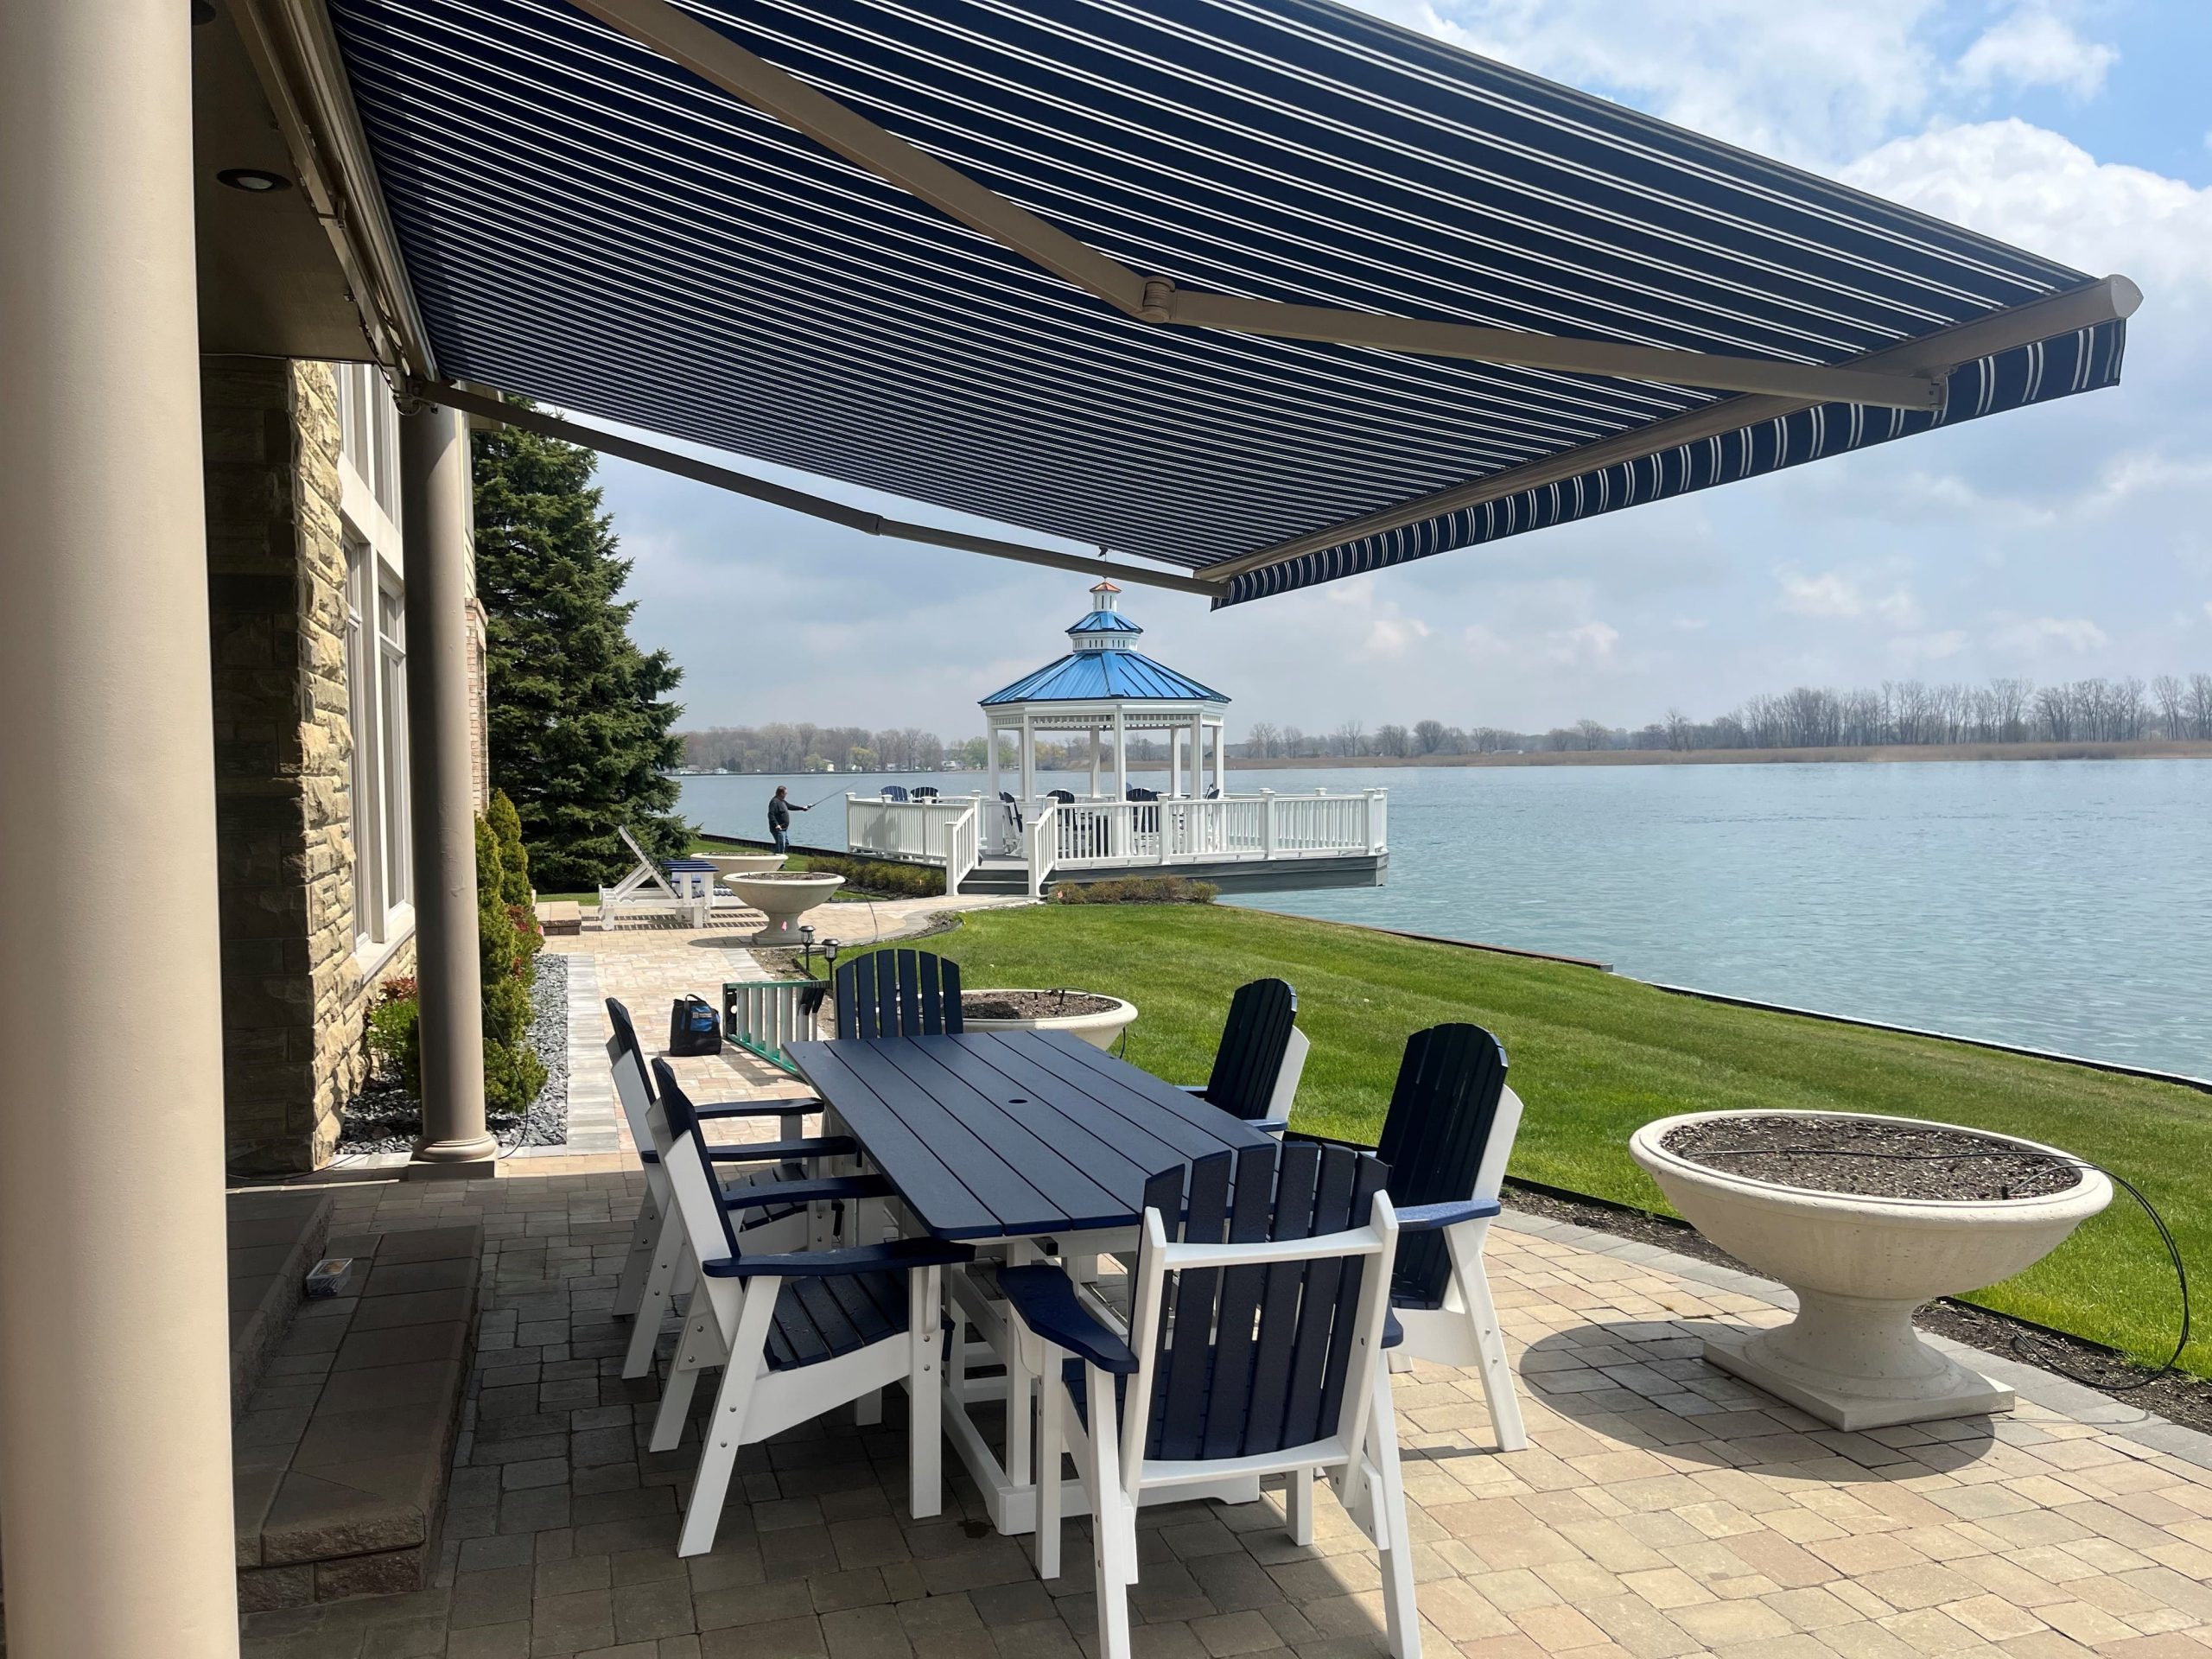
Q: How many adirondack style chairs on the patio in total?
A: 6